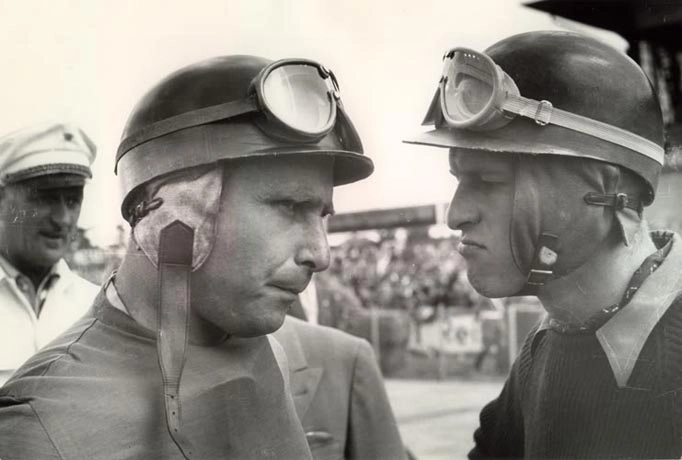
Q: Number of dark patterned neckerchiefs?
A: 1